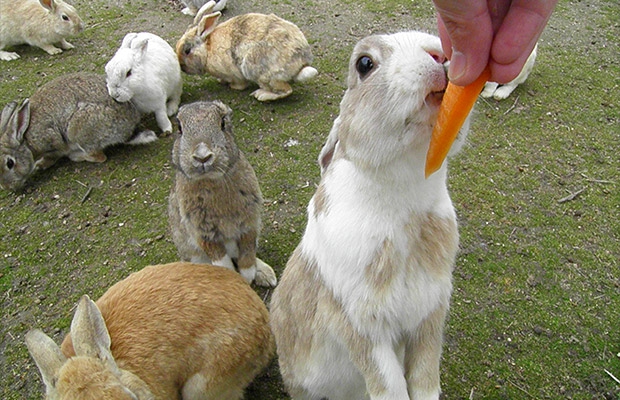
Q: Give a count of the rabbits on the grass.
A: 9